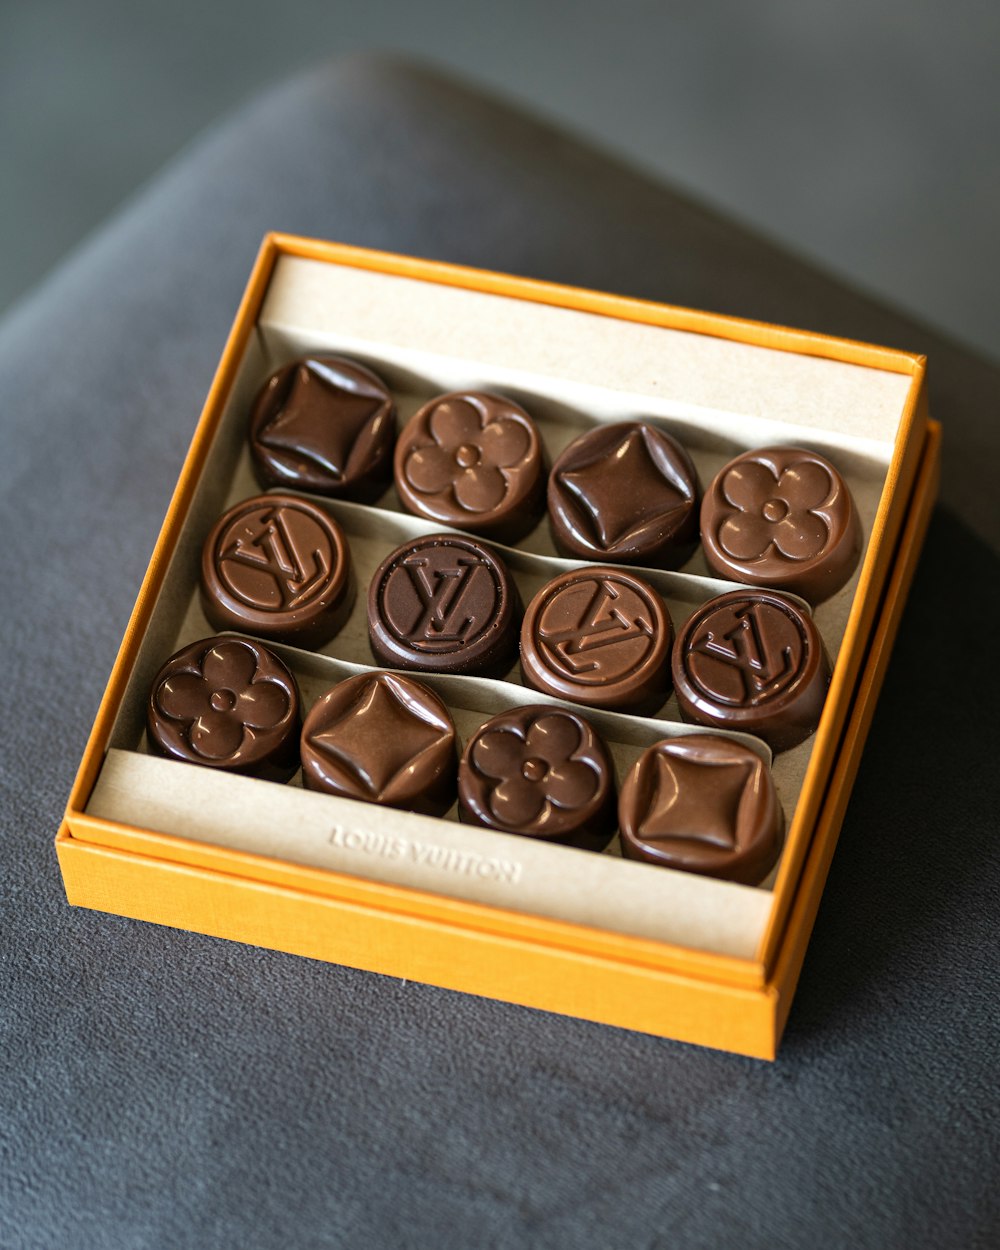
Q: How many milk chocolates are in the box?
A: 6